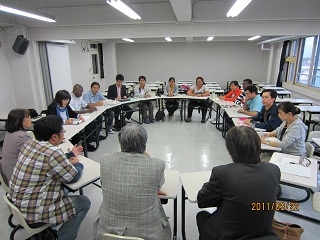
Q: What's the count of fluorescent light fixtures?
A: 7